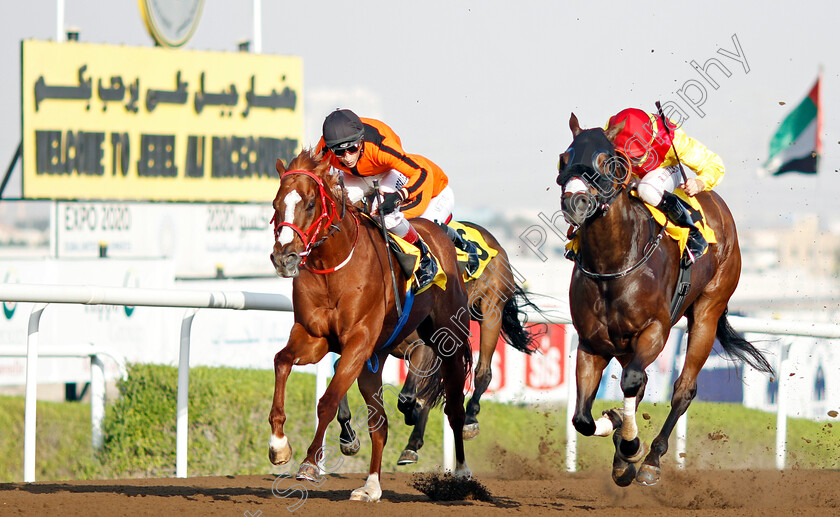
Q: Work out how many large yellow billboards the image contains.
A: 1